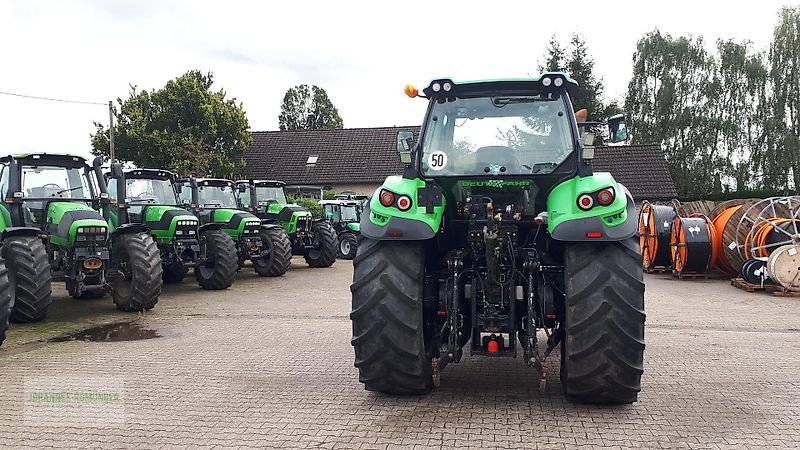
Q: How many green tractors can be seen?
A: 6